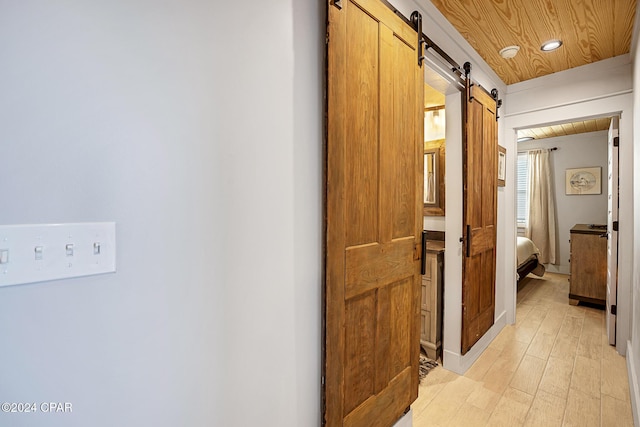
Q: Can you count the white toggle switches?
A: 4